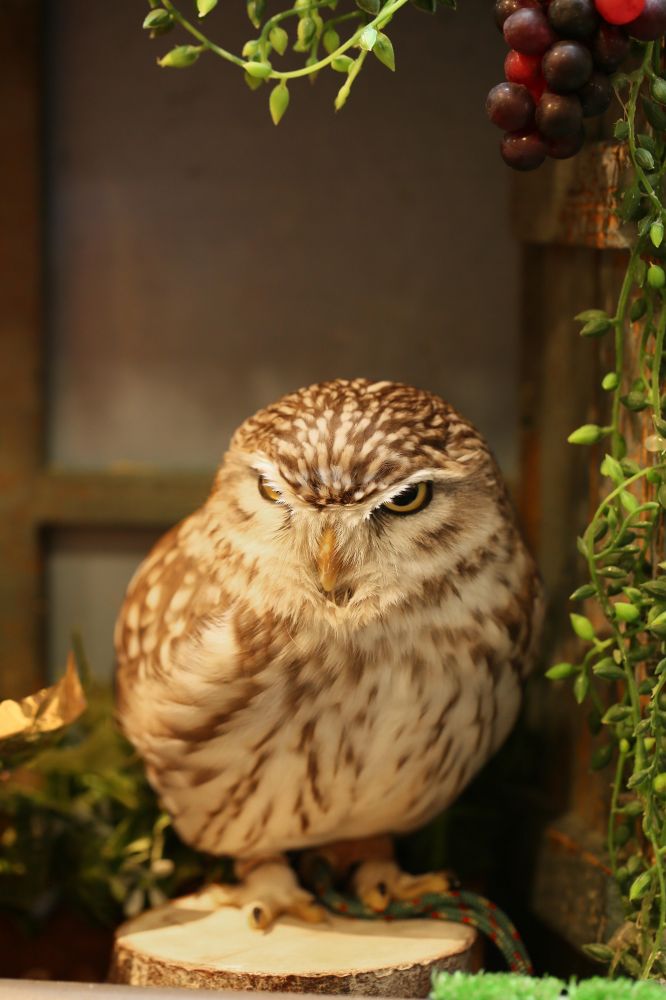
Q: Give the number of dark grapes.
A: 11